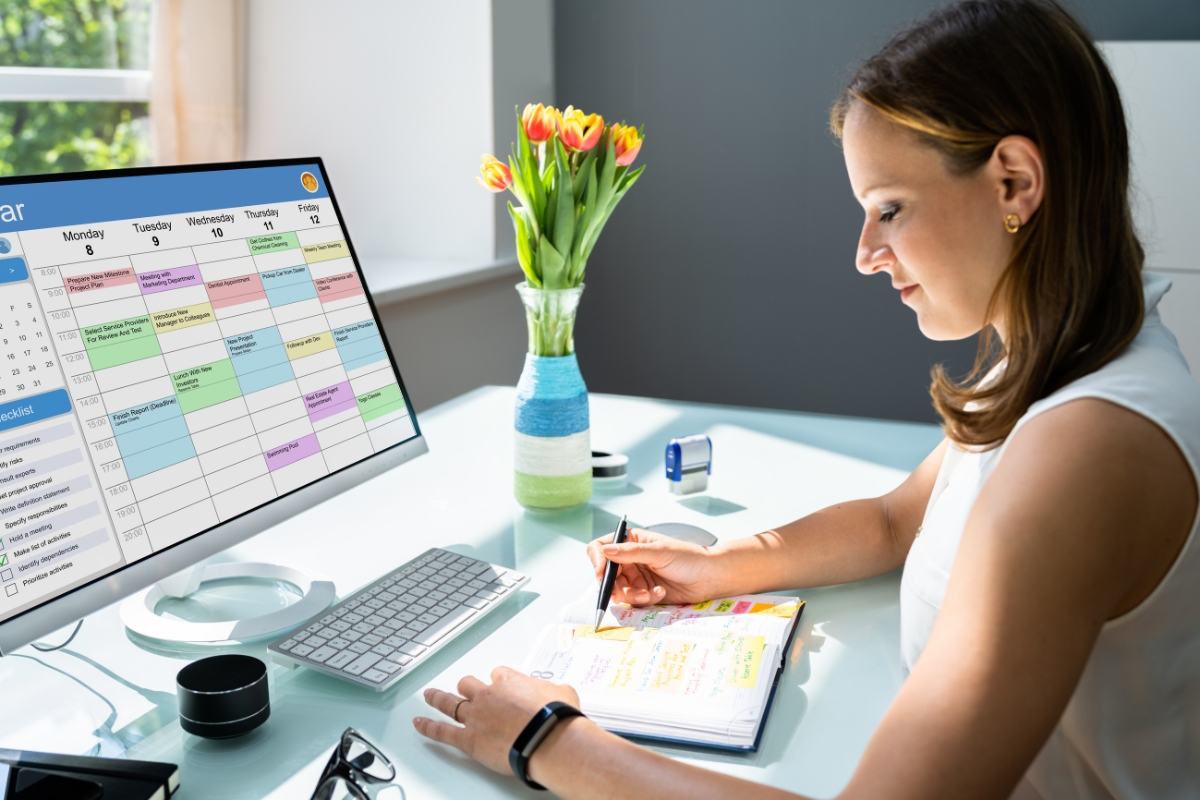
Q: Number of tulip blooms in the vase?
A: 4